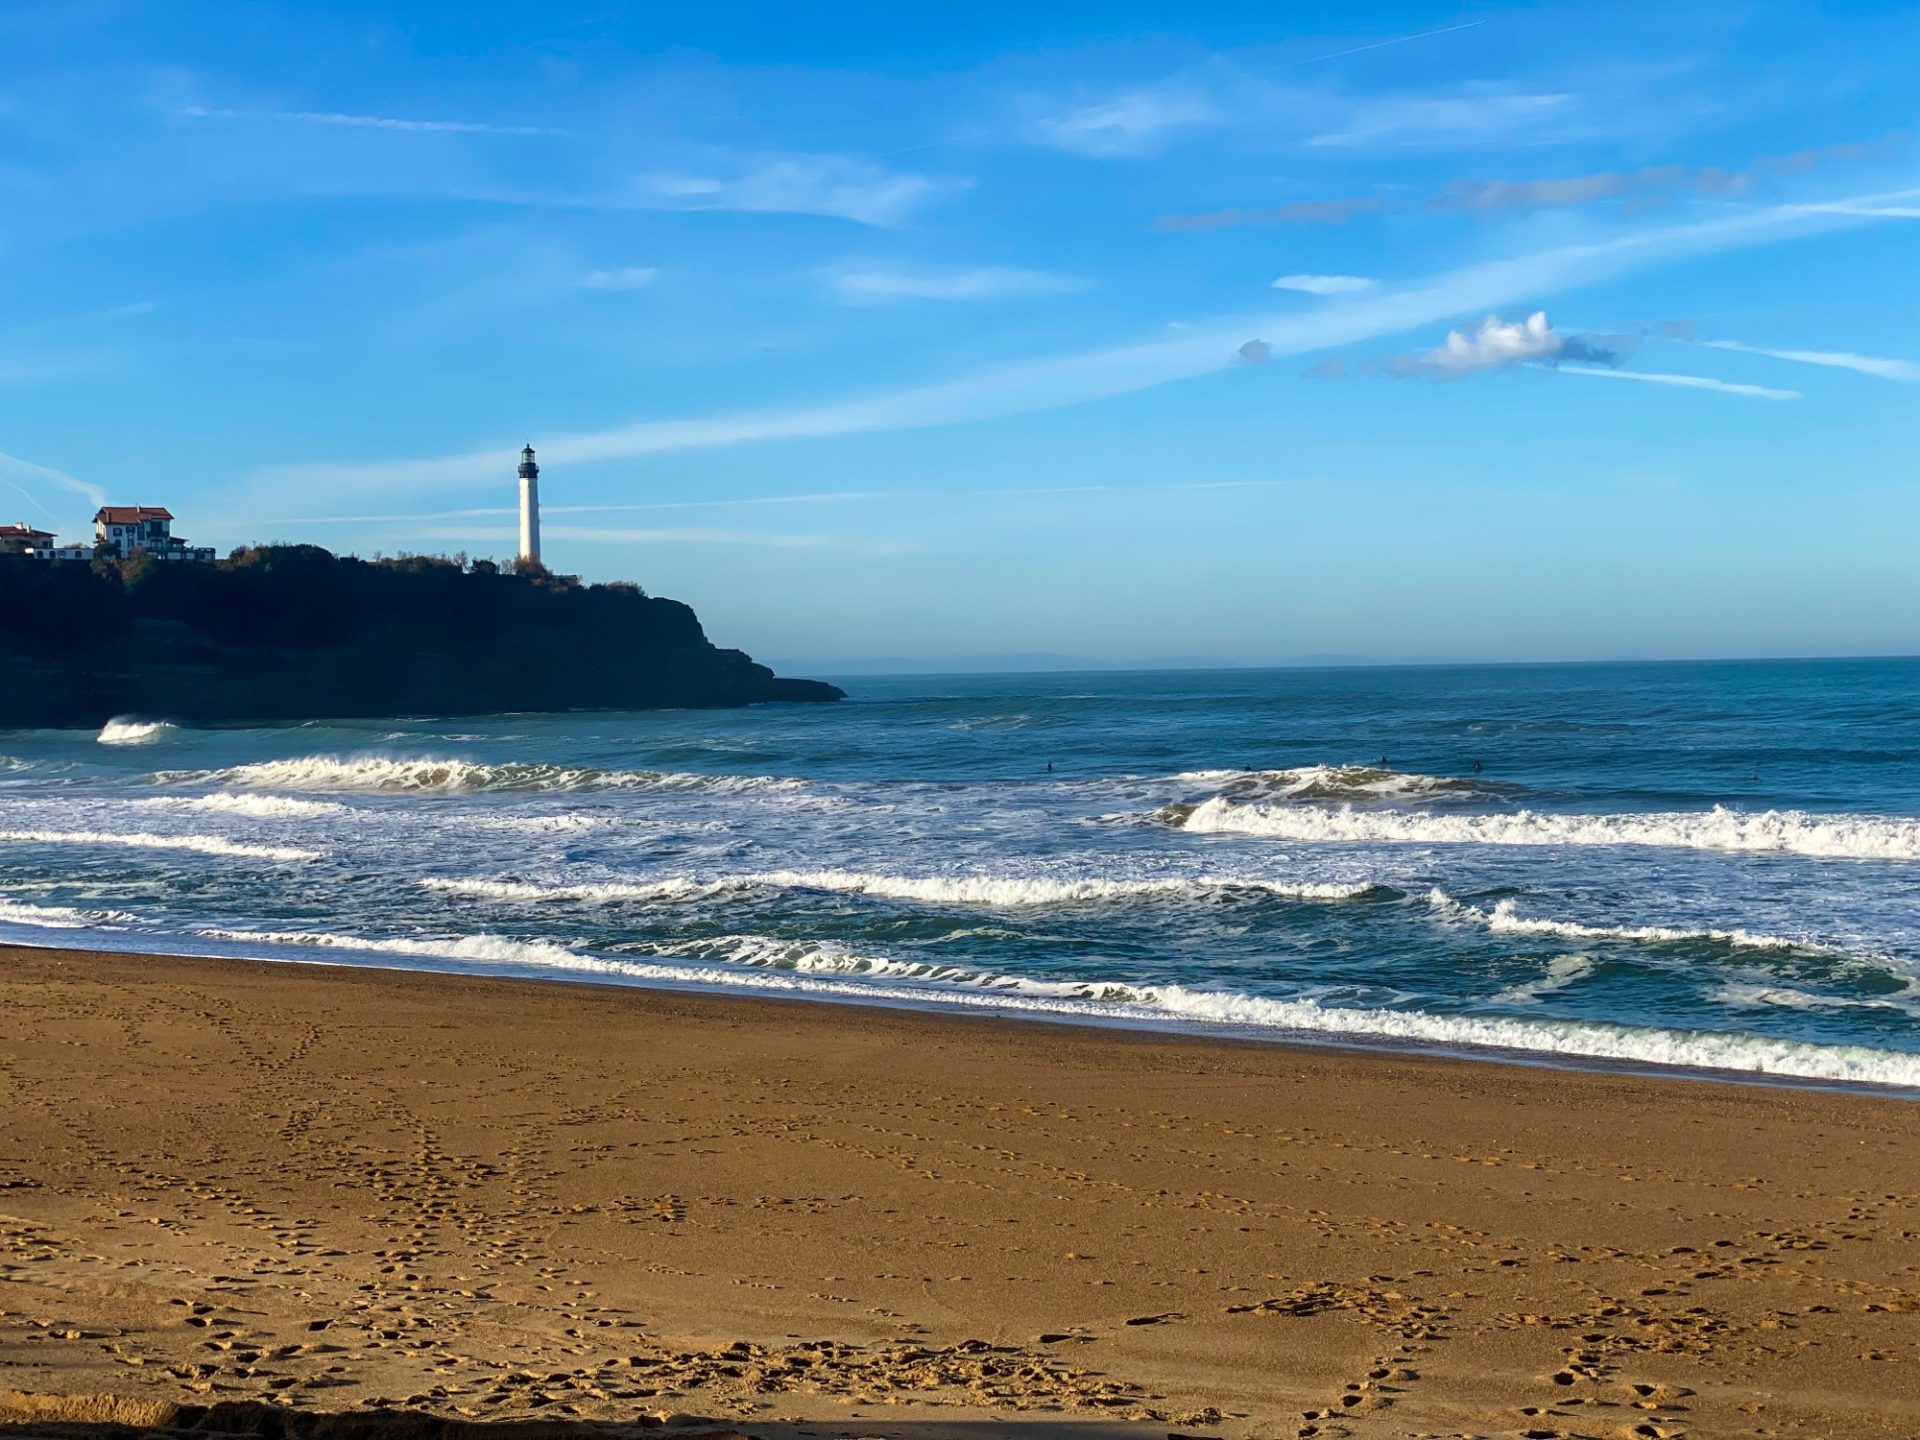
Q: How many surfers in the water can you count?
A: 5